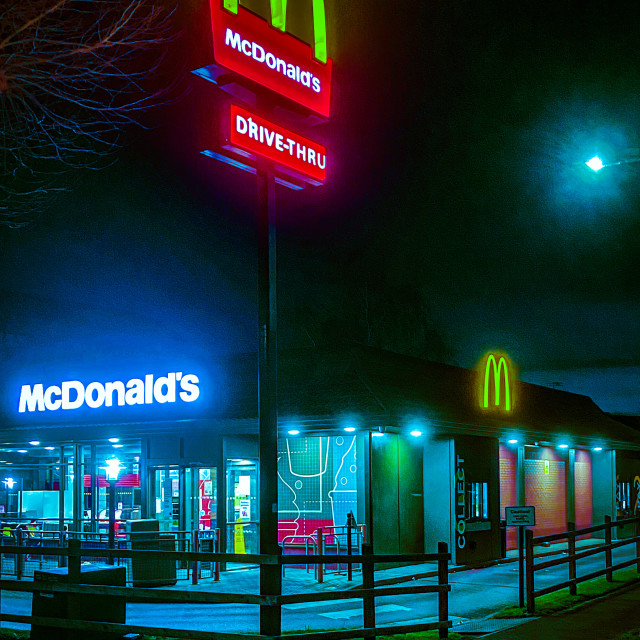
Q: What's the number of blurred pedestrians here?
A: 0